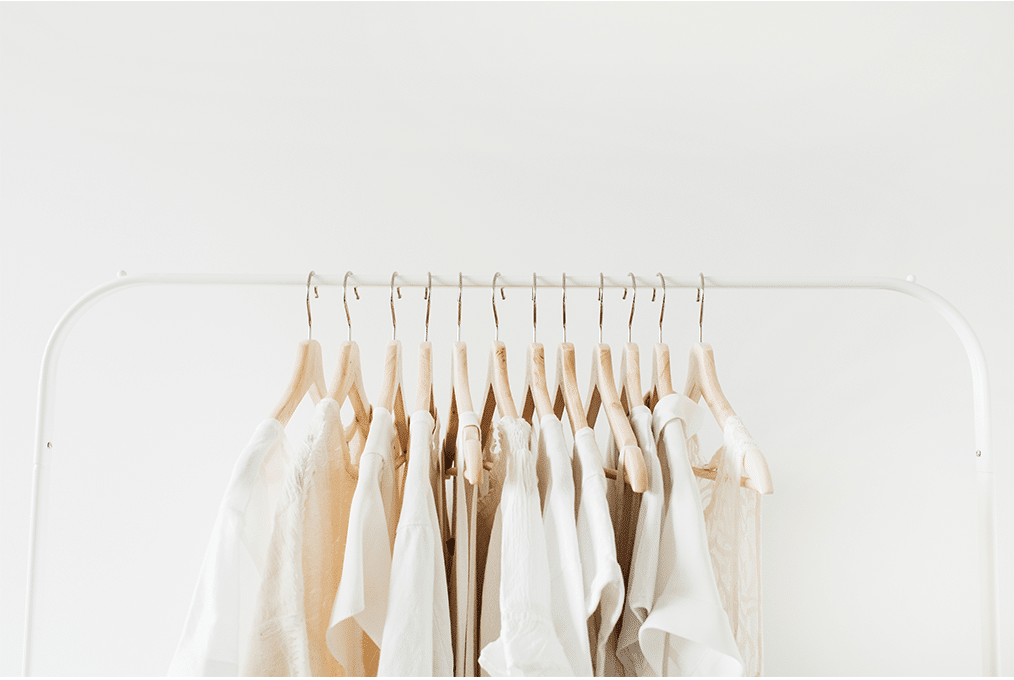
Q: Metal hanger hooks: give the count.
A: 12